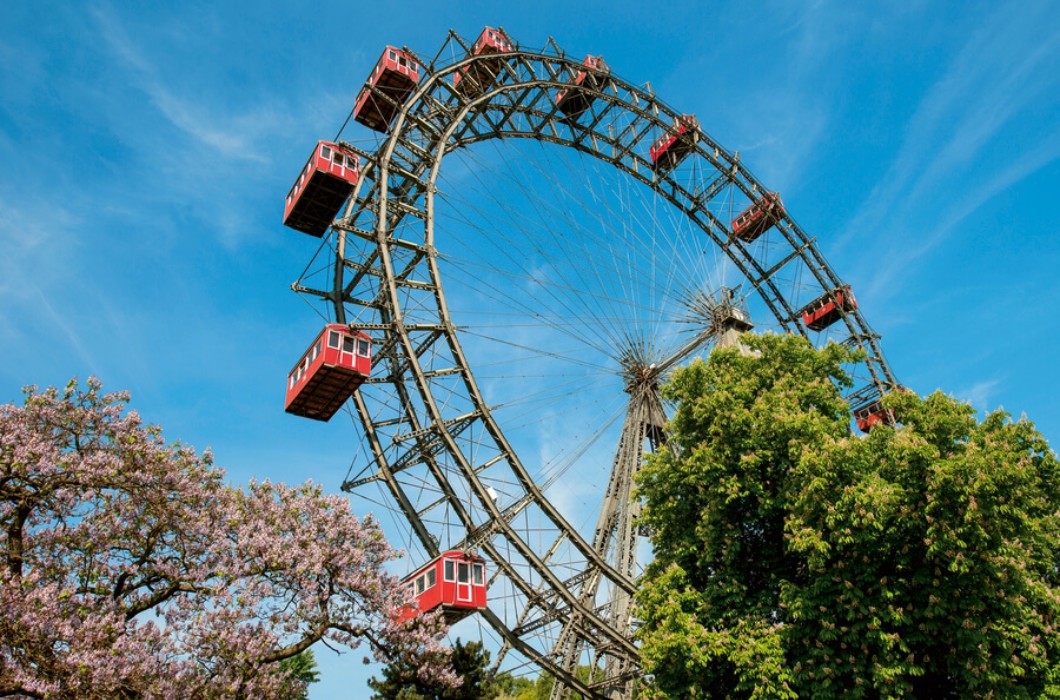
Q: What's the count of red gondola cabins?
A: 10